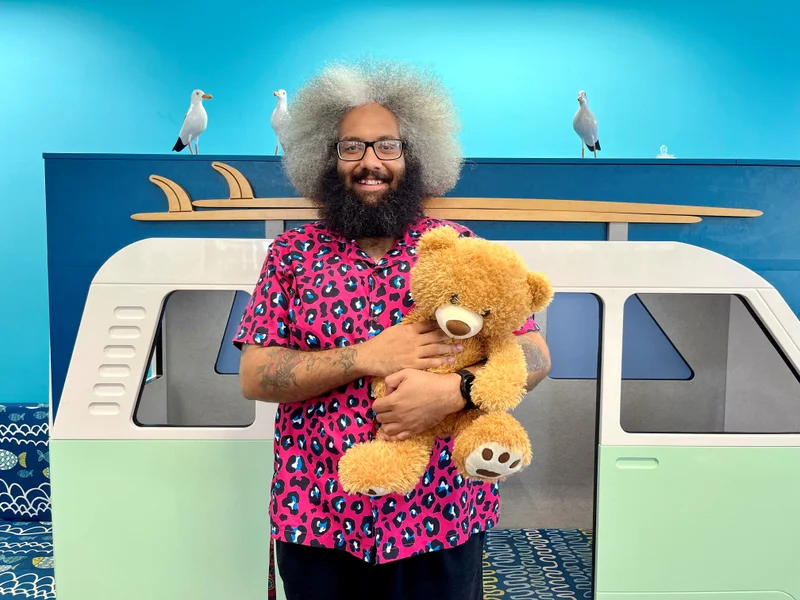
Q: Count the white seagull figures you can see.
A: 3